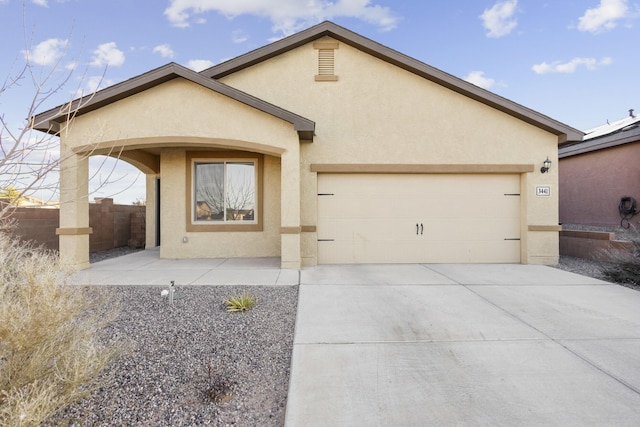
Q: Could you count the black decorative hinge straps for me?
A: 4